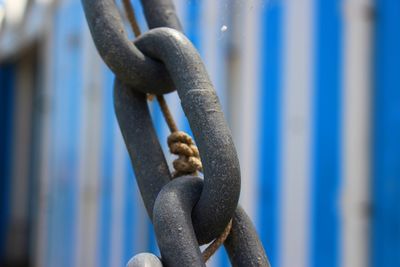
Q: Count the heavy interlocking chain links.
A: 3